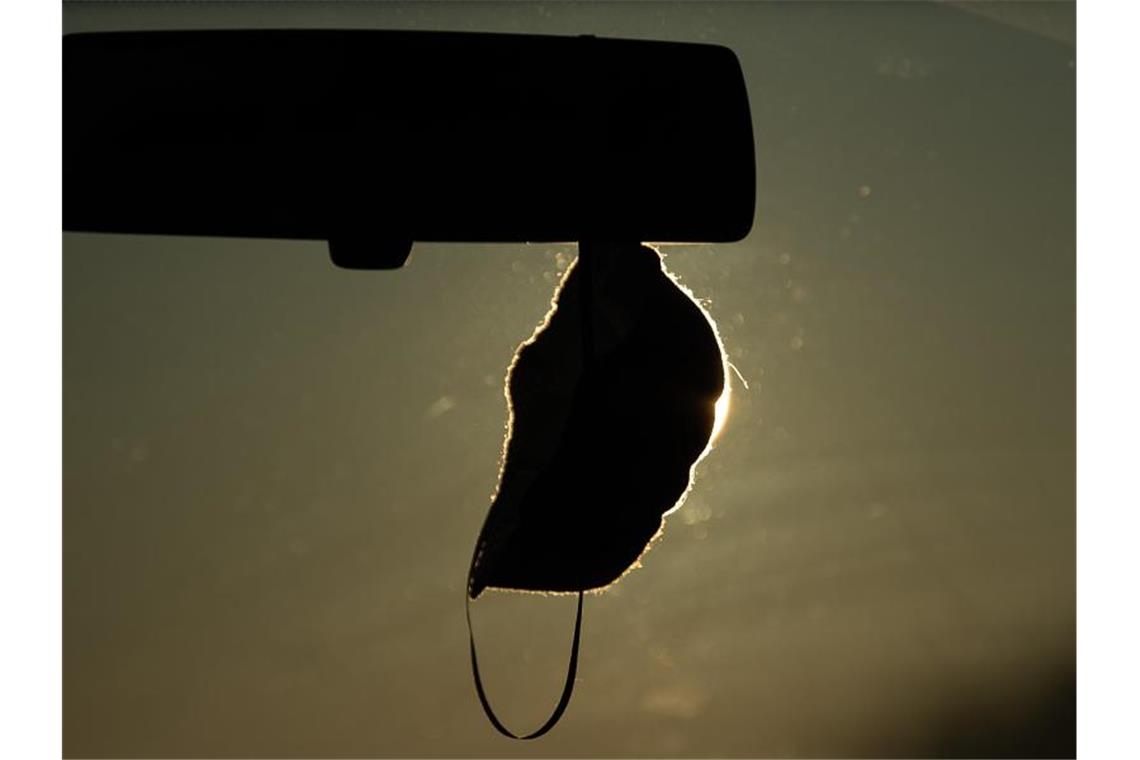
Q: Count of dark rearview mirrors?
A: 1